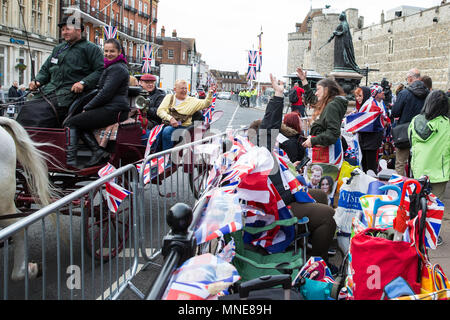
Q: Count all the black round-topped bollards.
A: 1